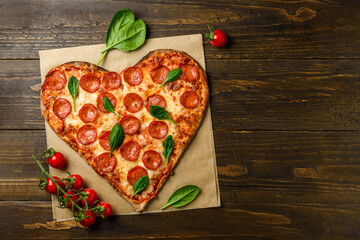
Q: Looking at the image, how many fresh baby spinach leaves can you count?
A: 10